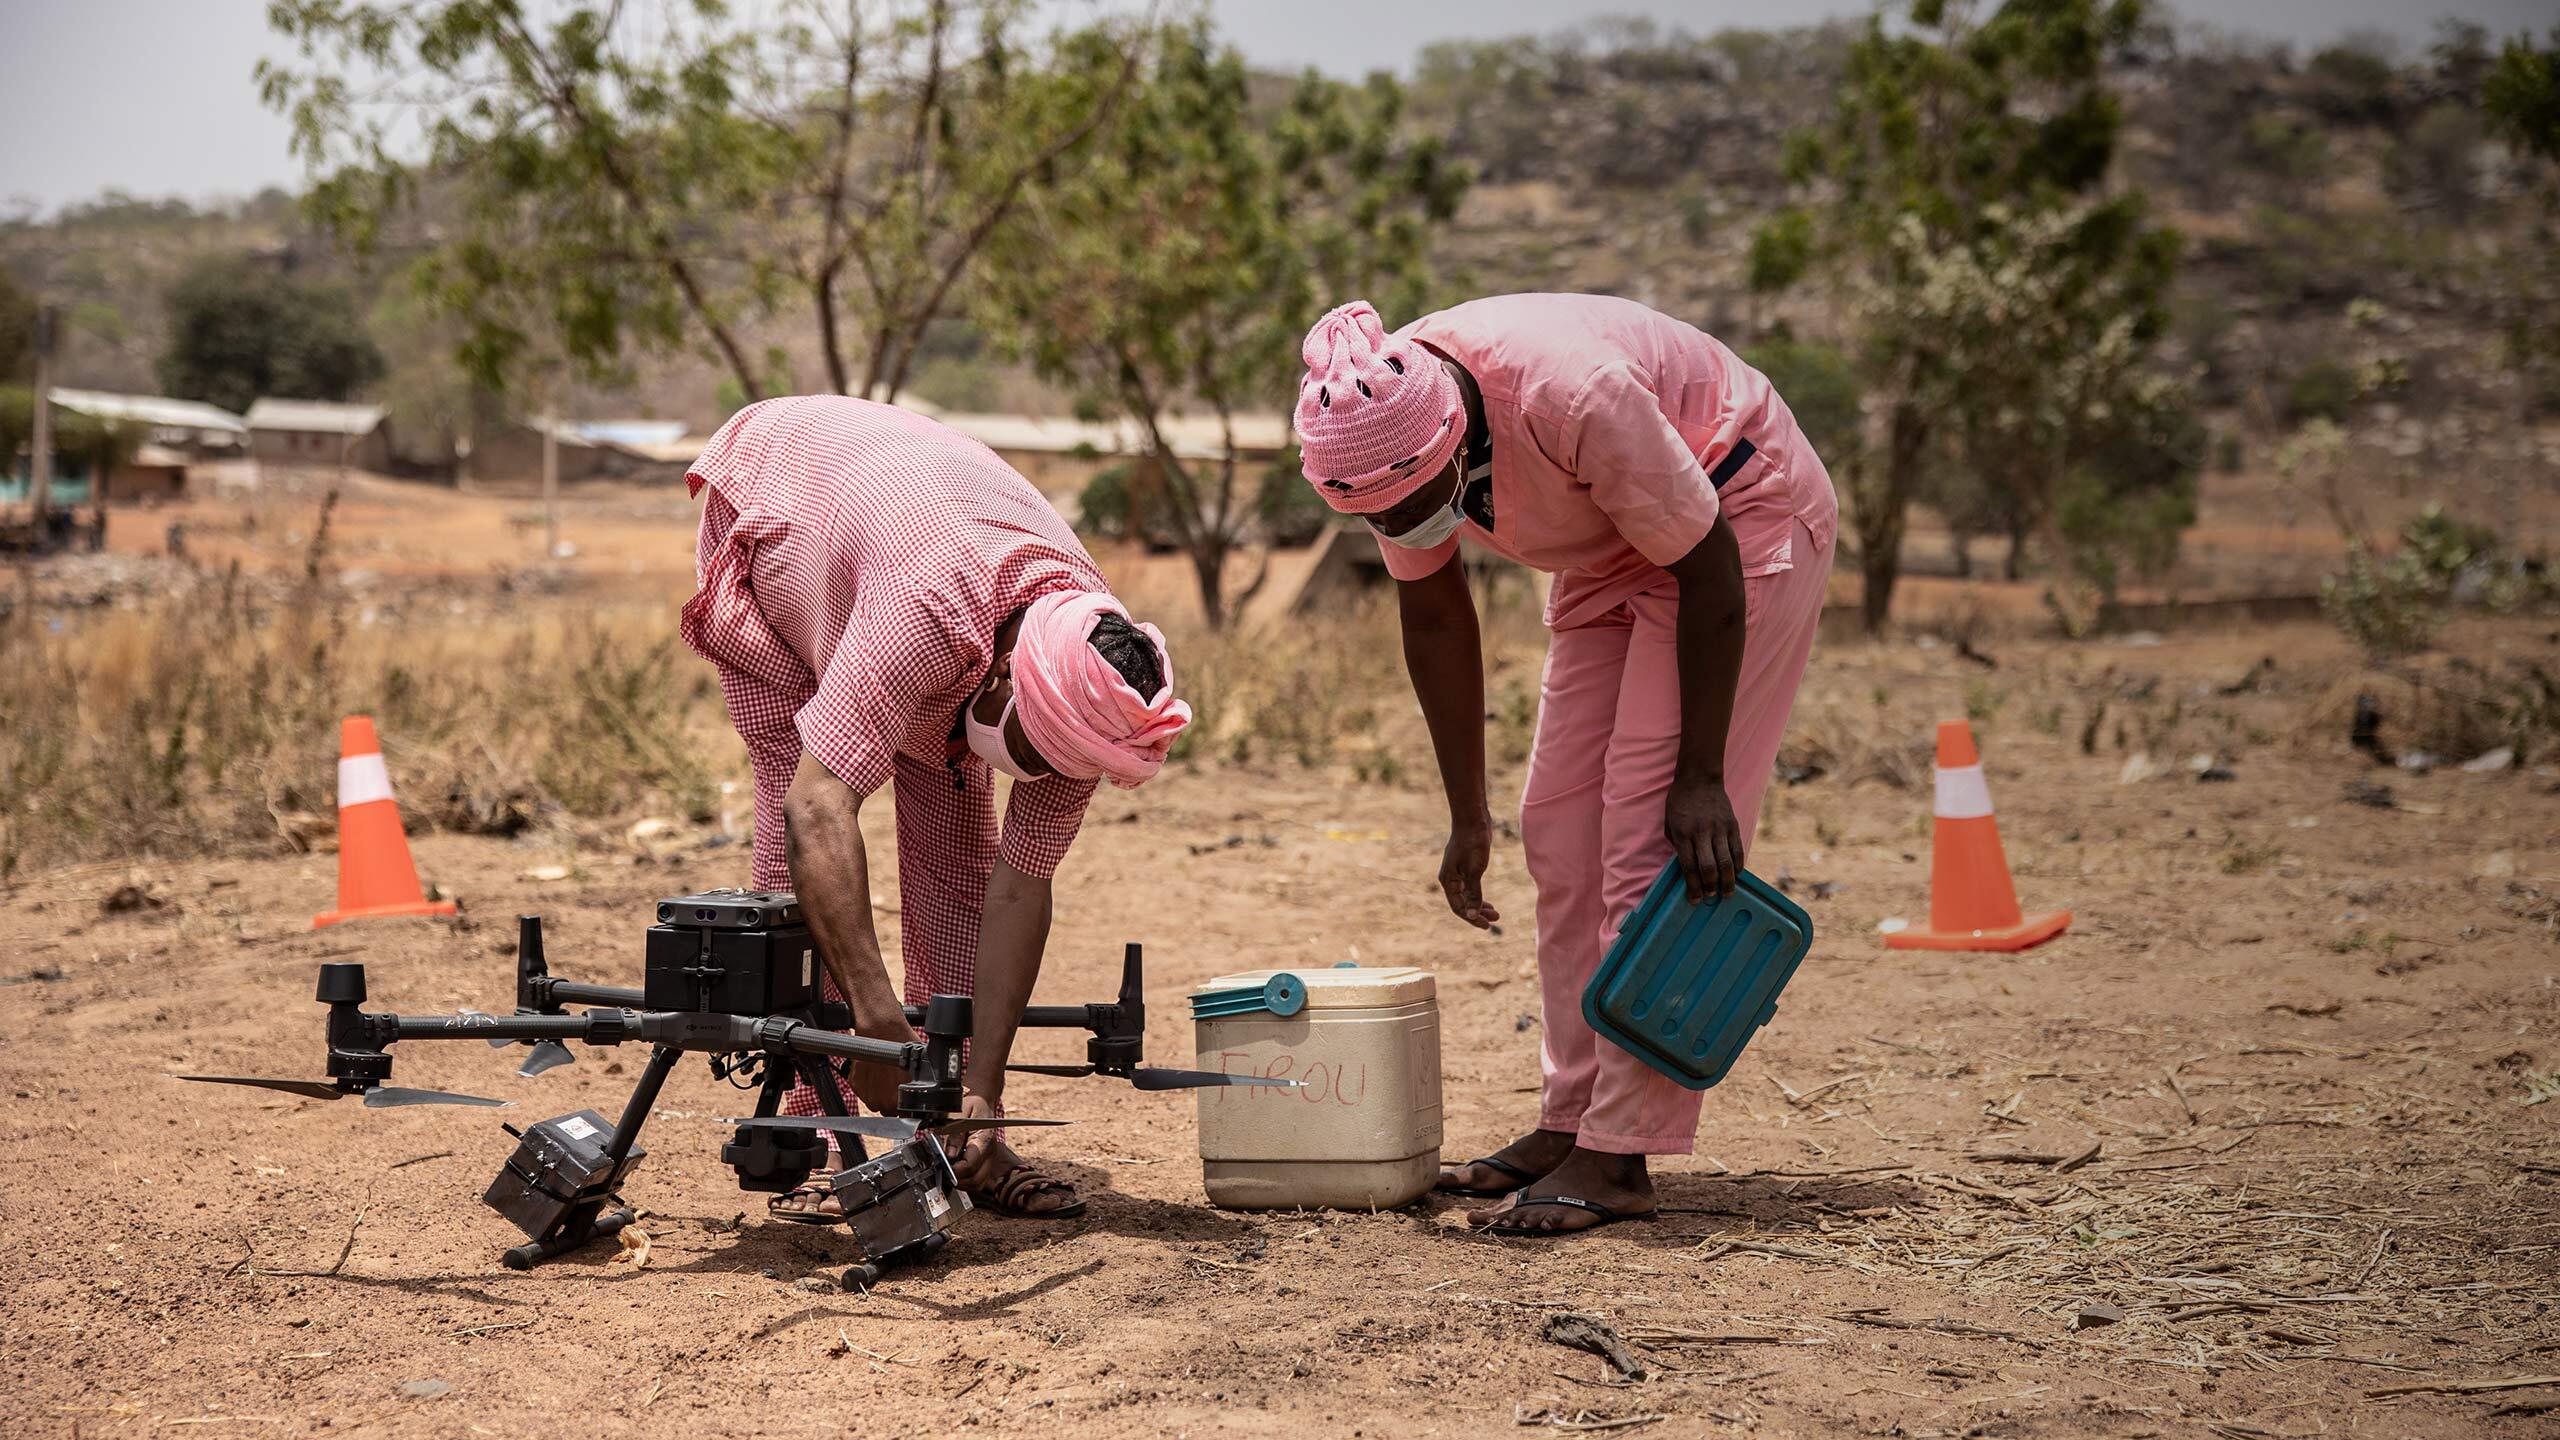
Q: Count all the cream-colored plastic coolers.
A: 1